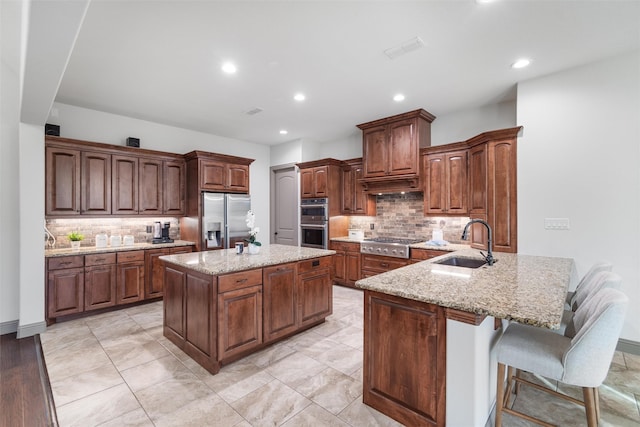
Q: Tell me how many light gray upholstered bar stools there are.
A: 3